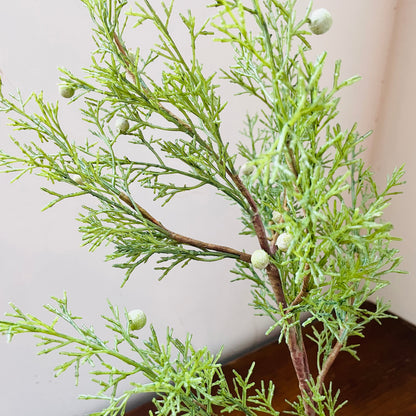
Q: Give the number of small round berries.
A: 9